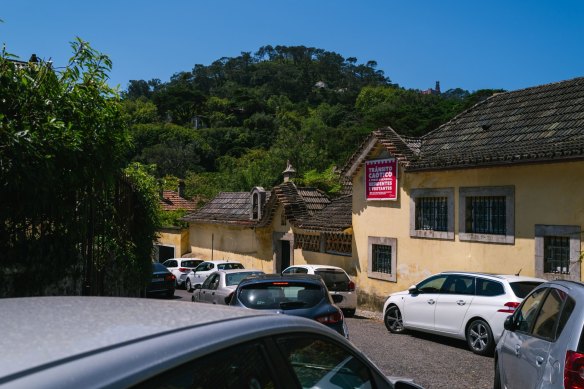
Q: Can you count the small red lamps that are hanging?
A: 0